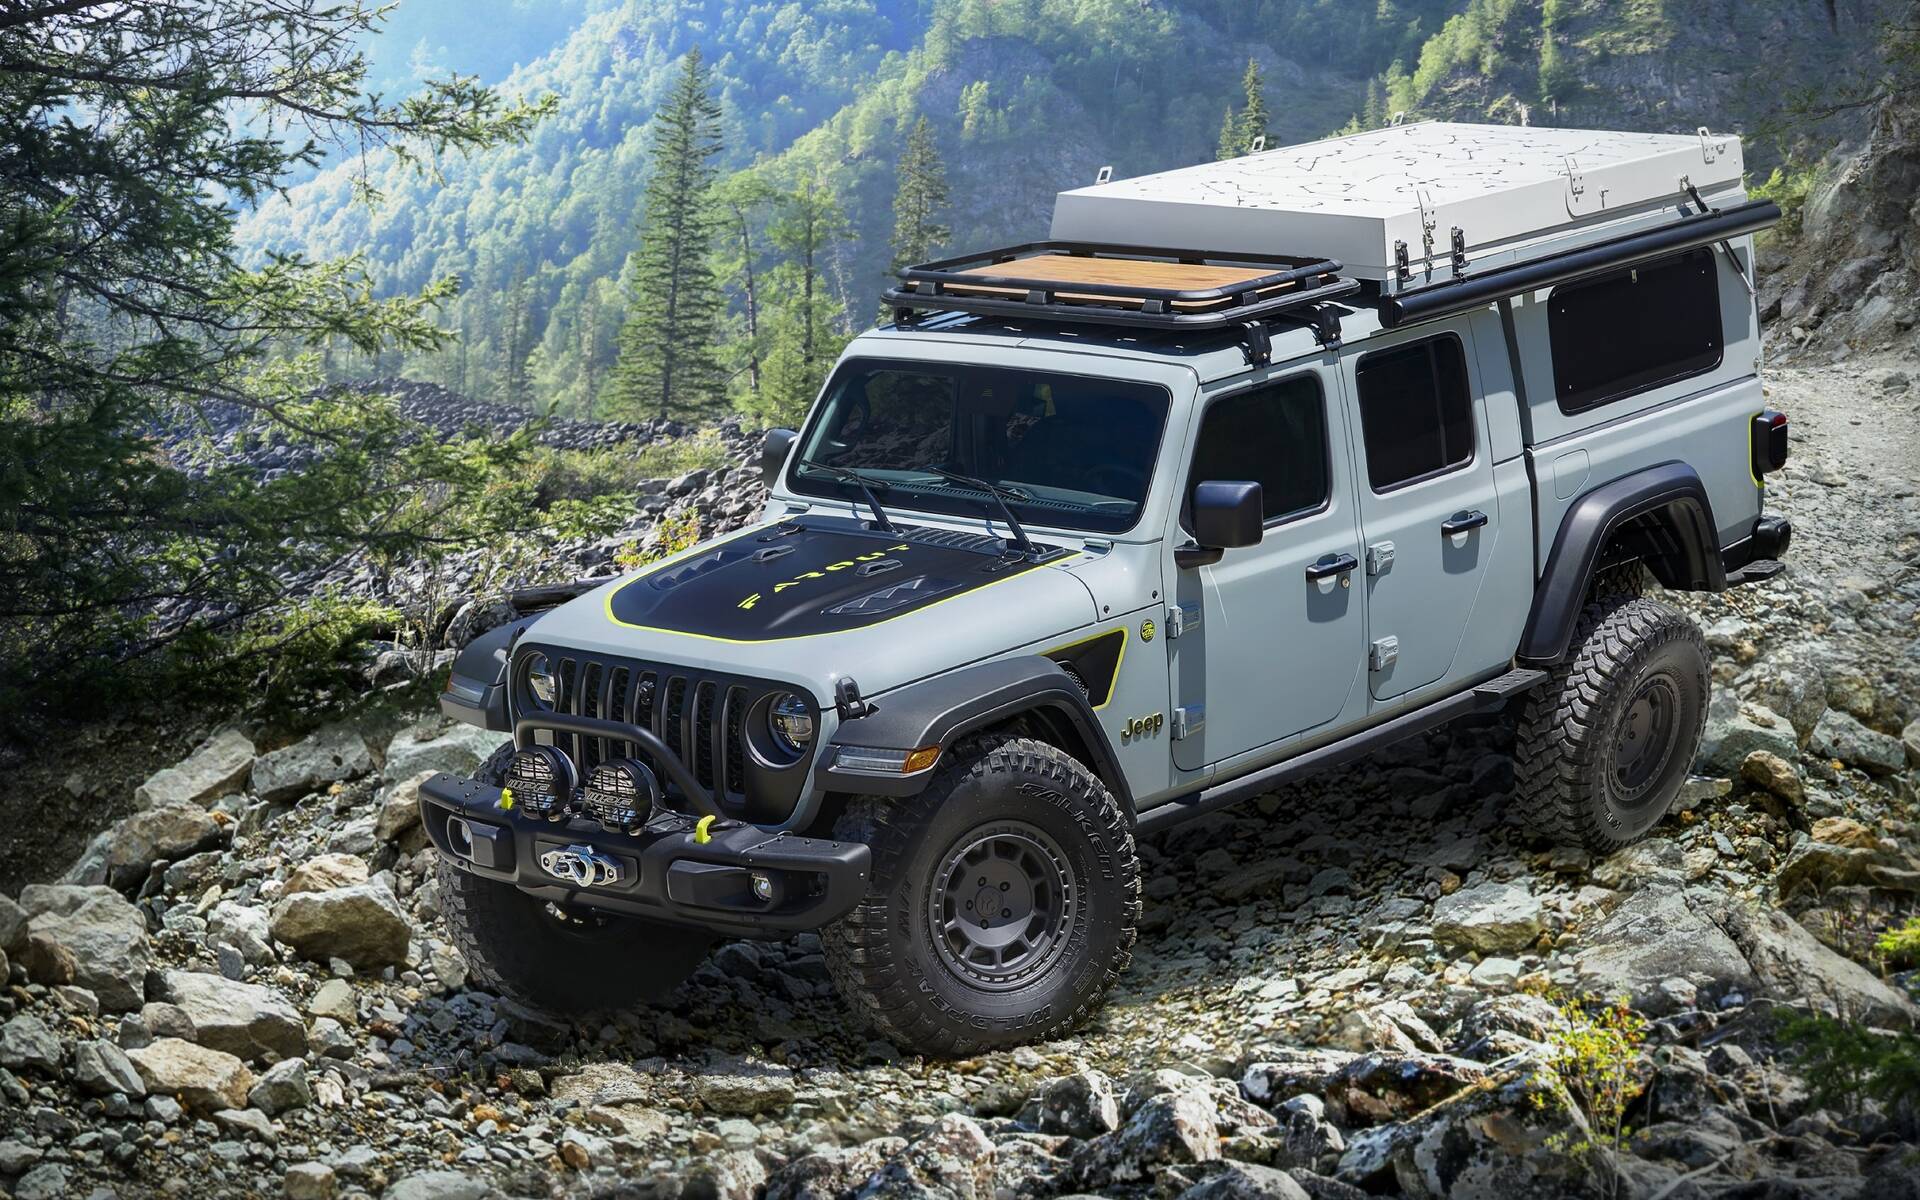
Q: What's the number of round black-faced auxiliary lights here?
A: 2